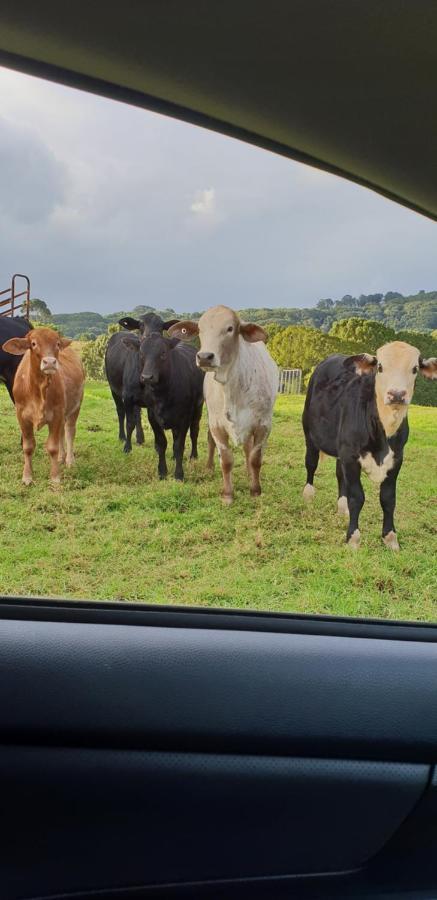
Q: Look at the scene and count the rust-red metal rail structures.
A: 1